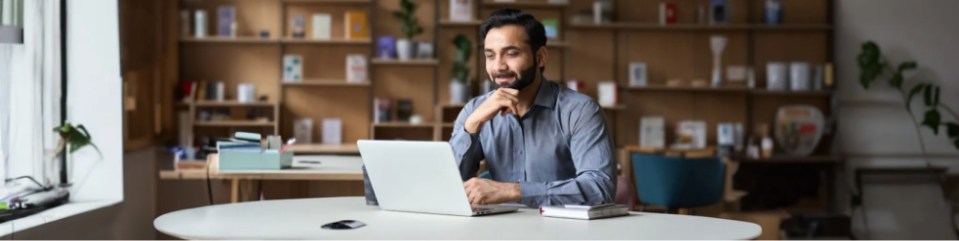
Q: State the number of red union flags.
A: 0